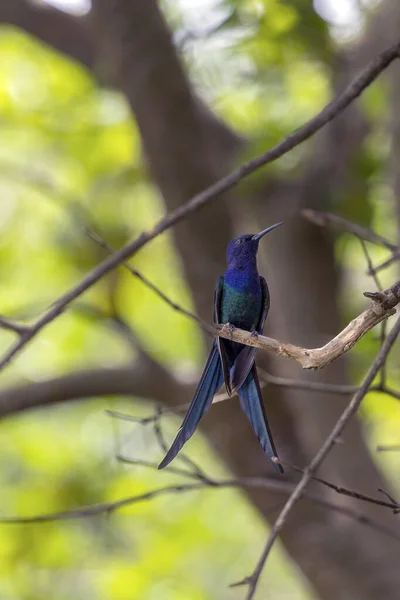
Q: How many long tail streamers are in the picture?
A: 2